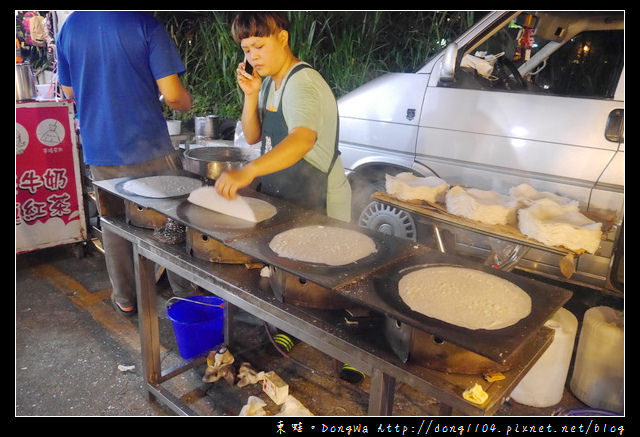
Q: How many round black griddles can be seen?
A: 4